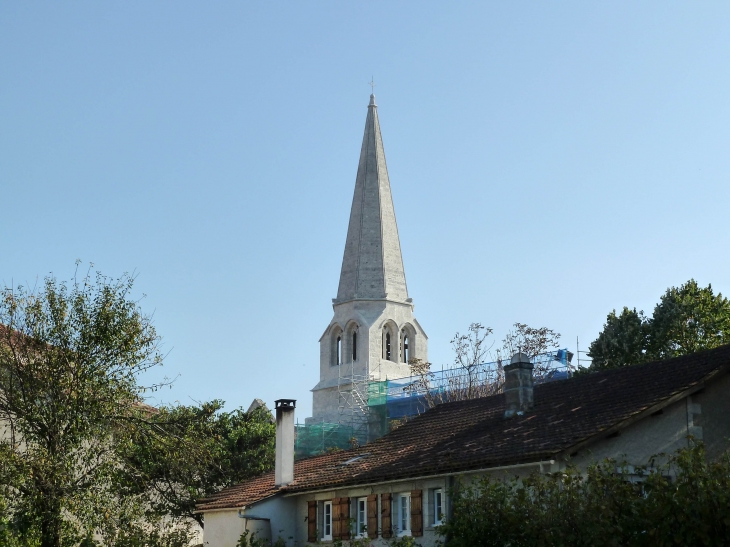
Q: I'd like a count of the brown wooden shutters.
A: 6